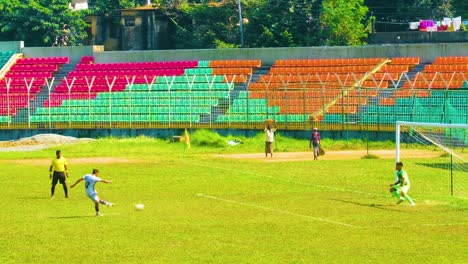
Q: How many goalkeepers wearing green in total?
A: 1